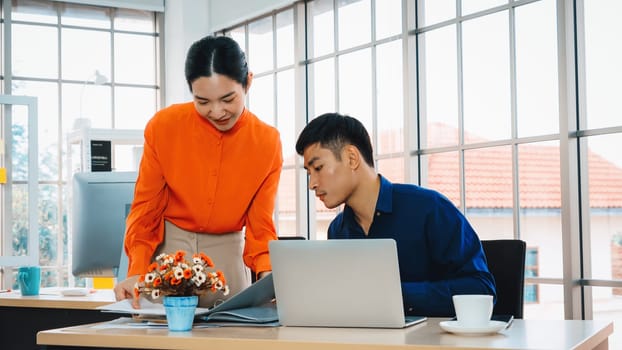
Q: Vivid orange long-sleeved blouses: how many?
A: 1